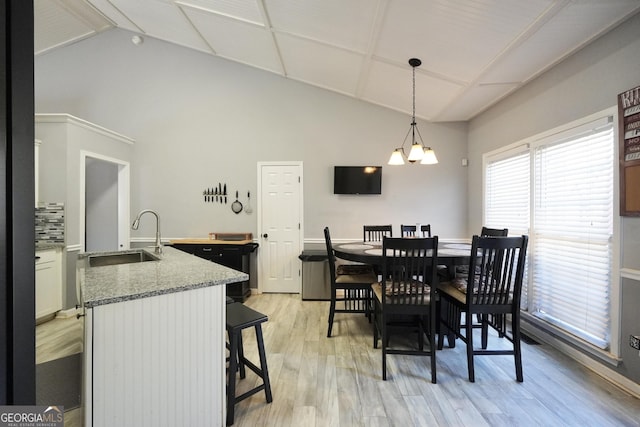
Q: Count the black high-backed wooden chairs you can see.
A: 6